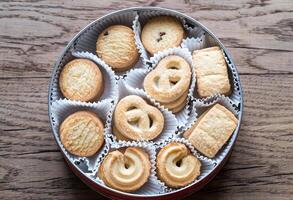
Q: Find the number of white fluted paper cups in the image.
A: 10